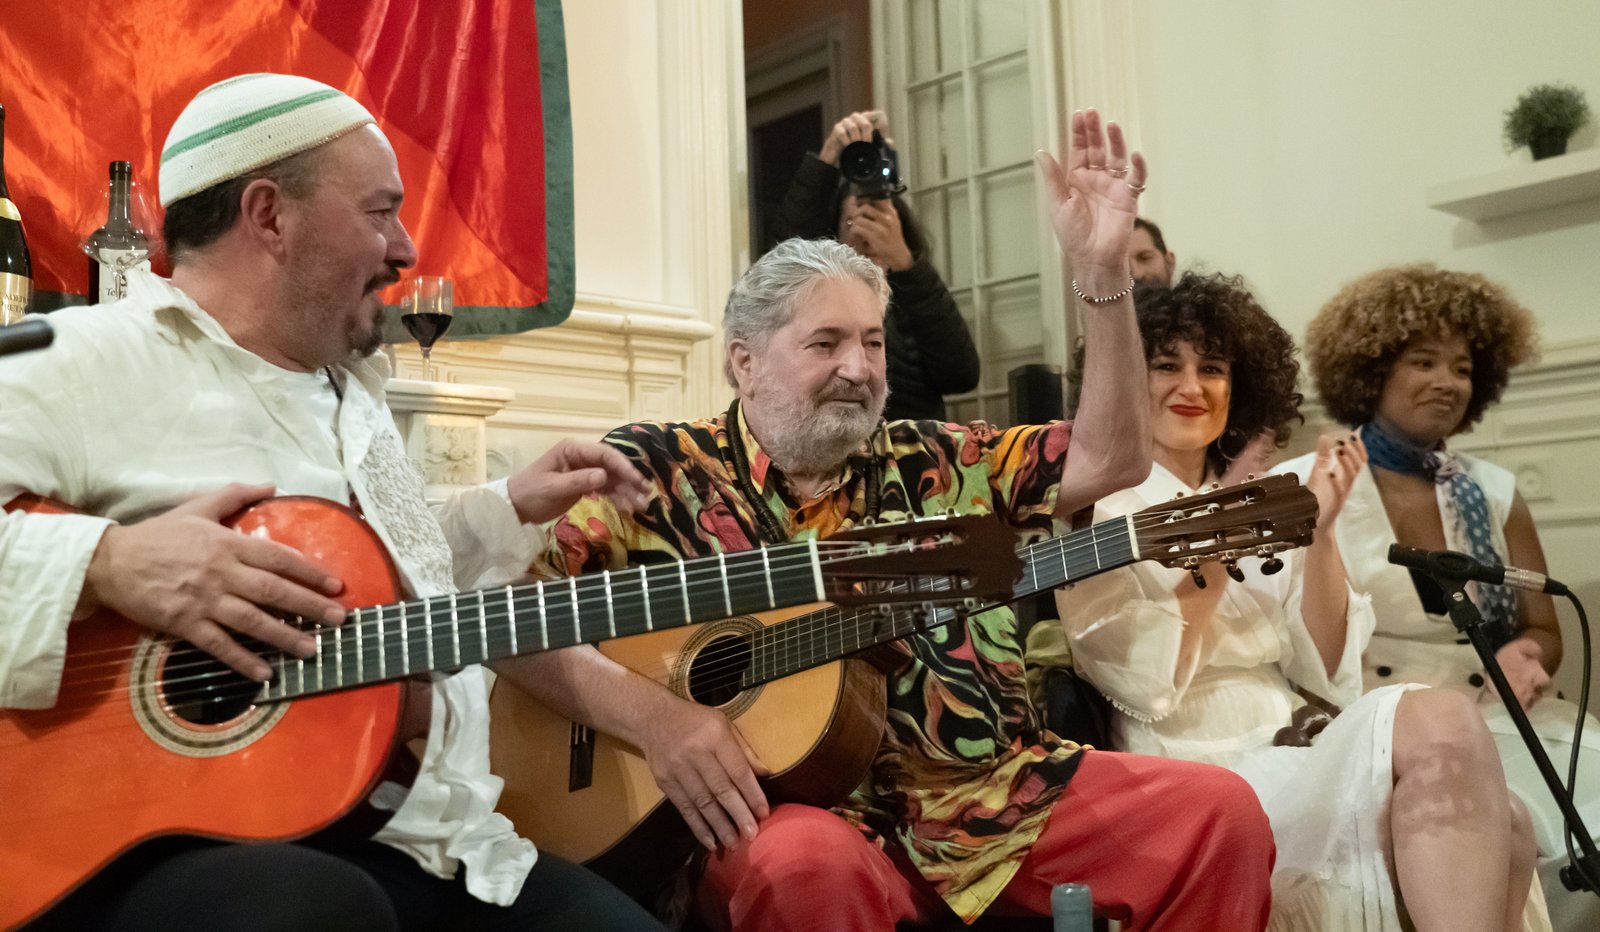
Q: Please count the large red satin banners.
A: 1